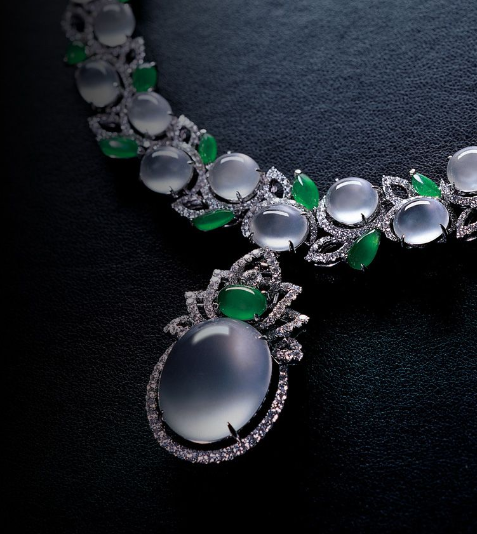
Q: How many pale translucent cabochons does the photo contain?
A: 10